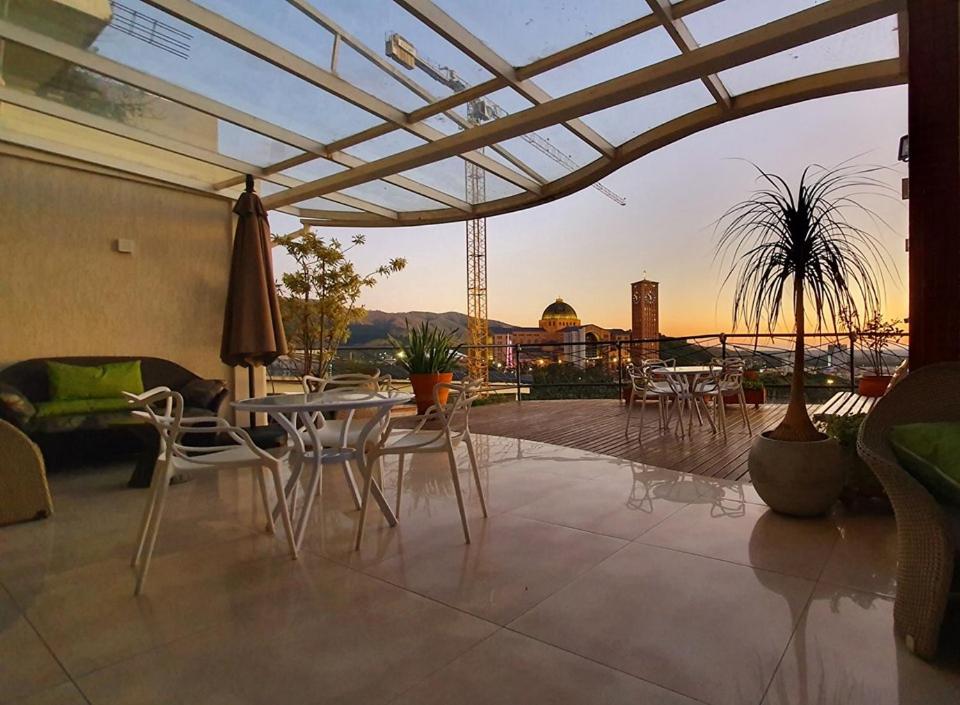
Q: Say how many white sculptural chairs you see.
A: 7